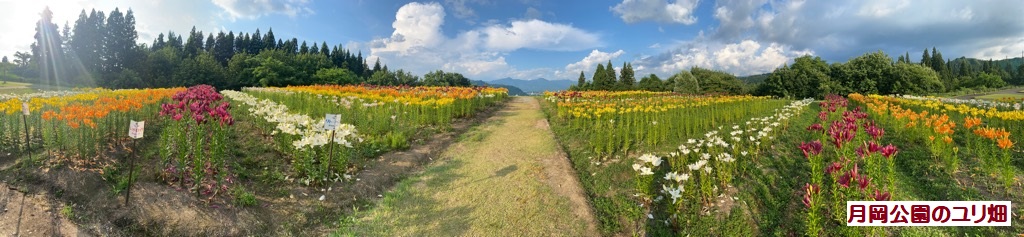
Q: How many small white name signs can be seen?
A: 3